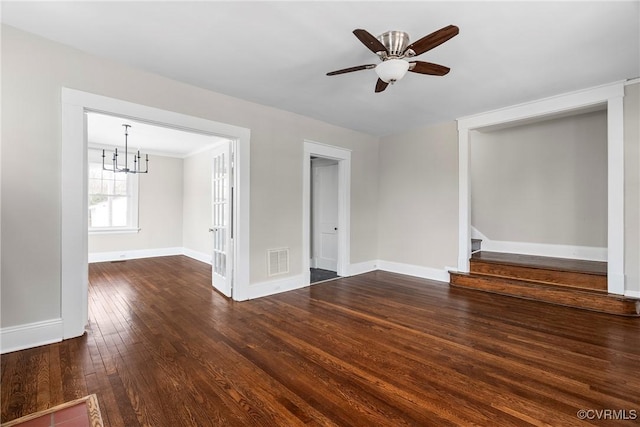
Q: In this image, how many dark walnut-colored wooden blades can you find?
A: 5